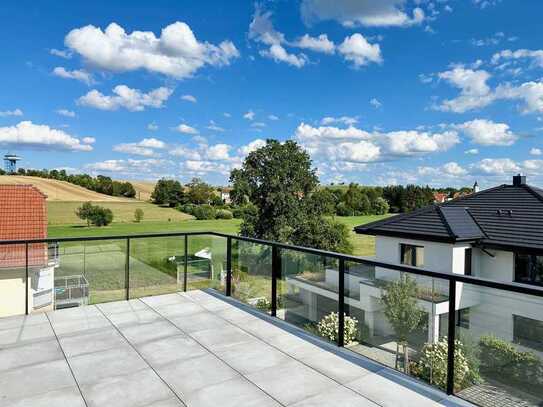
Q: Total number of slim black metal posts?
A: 7